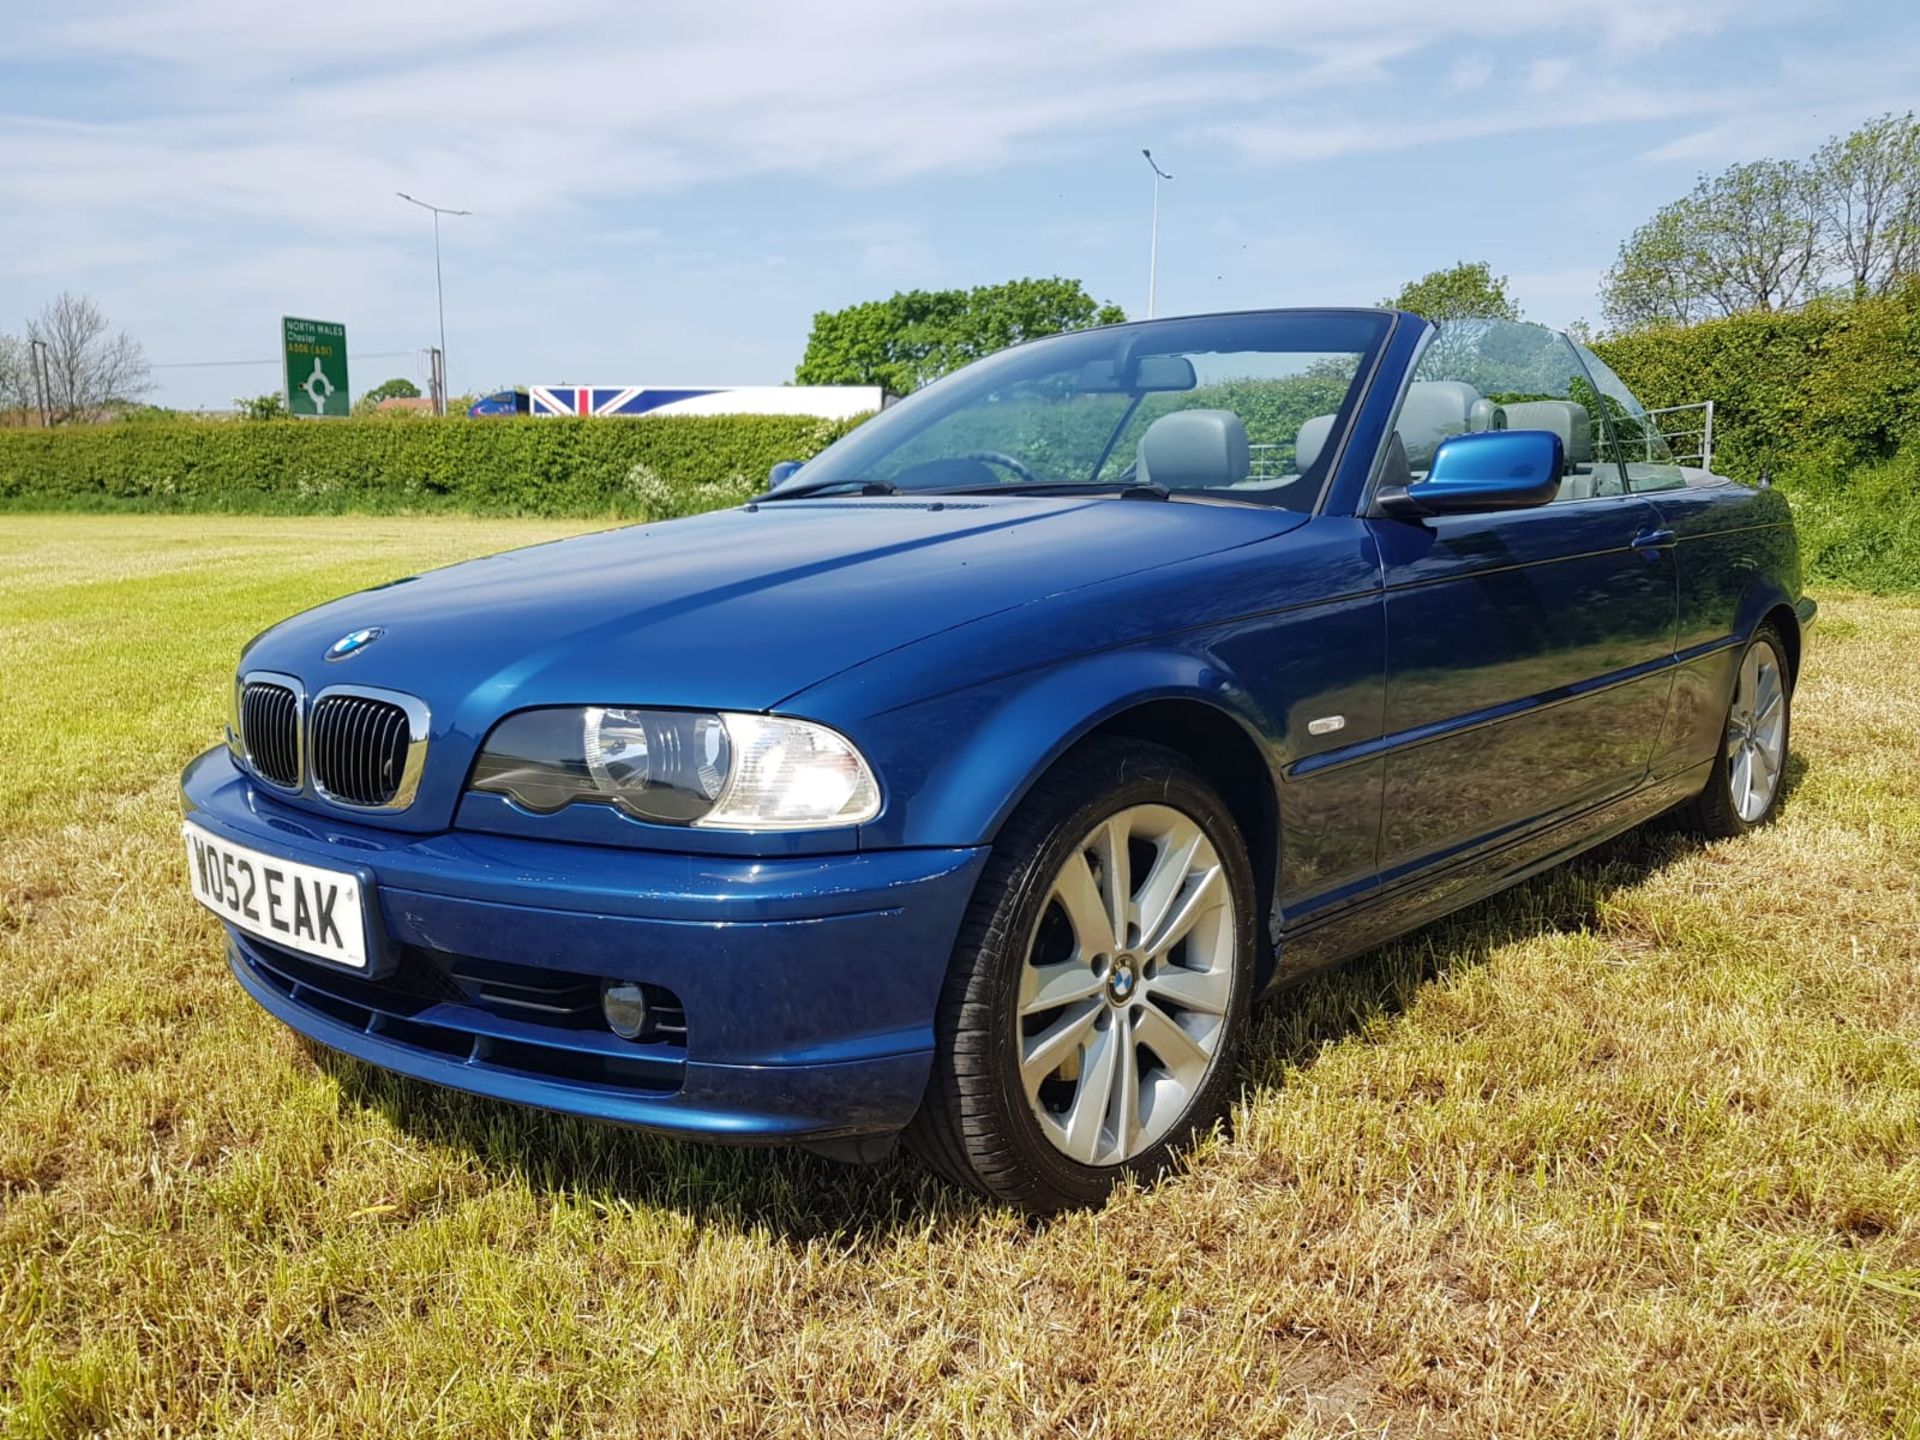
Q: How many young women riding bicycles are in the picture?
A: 0